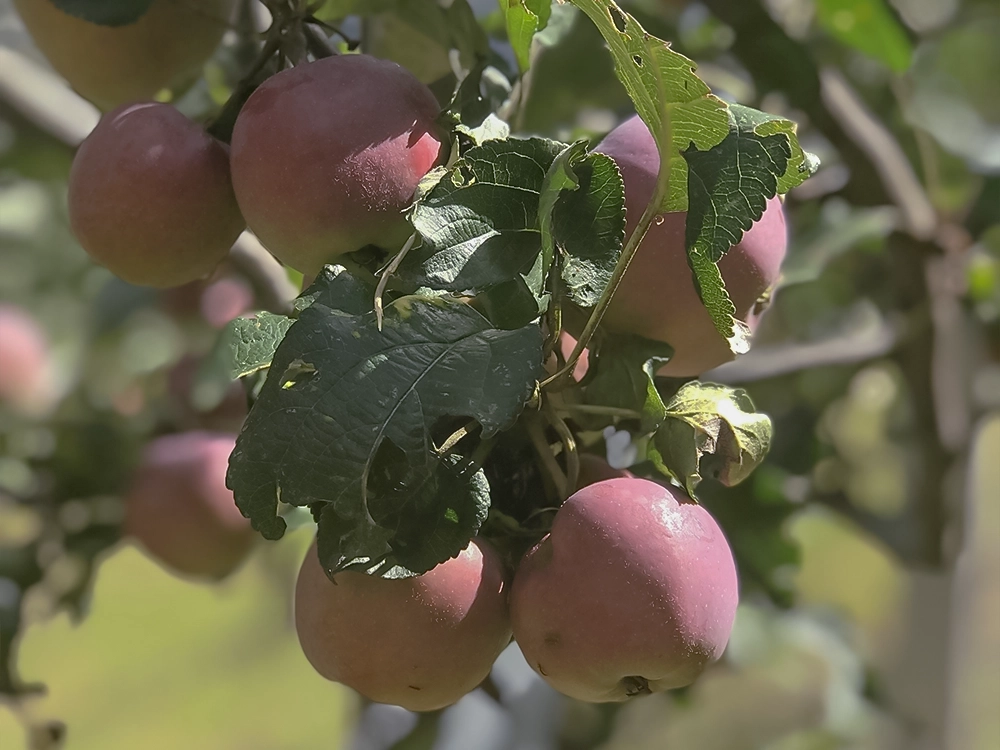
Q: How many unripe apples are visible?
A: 1